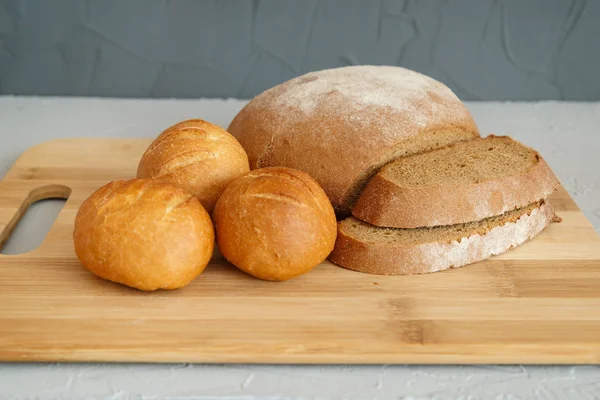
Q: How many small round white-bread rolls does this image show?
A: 3